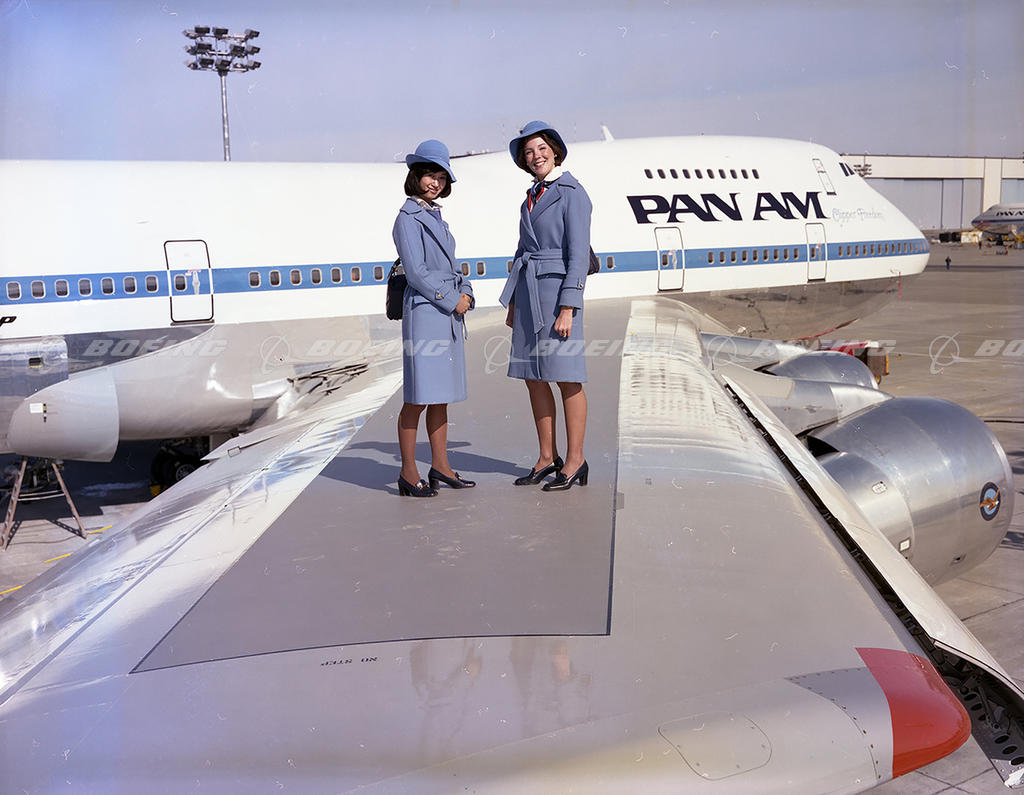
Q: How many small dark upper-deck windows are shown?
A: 10